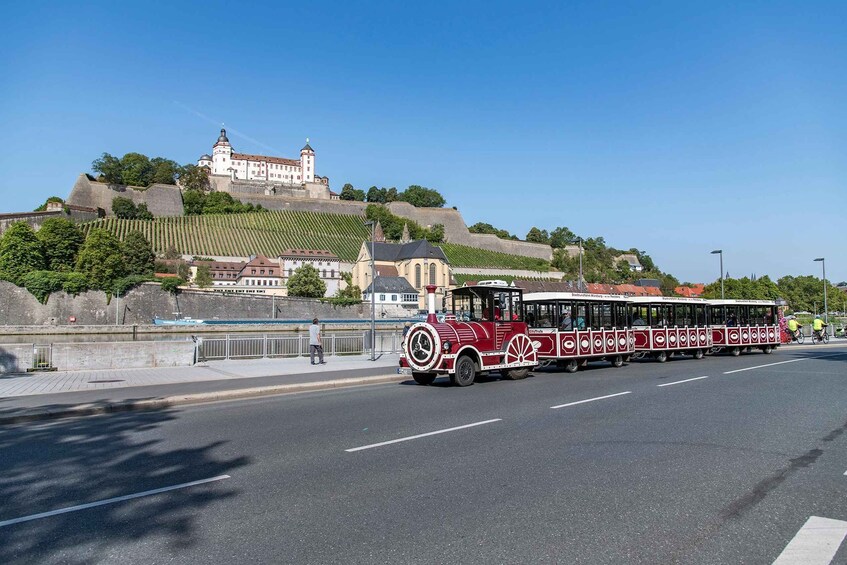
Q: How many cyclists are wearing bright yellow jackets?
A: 2